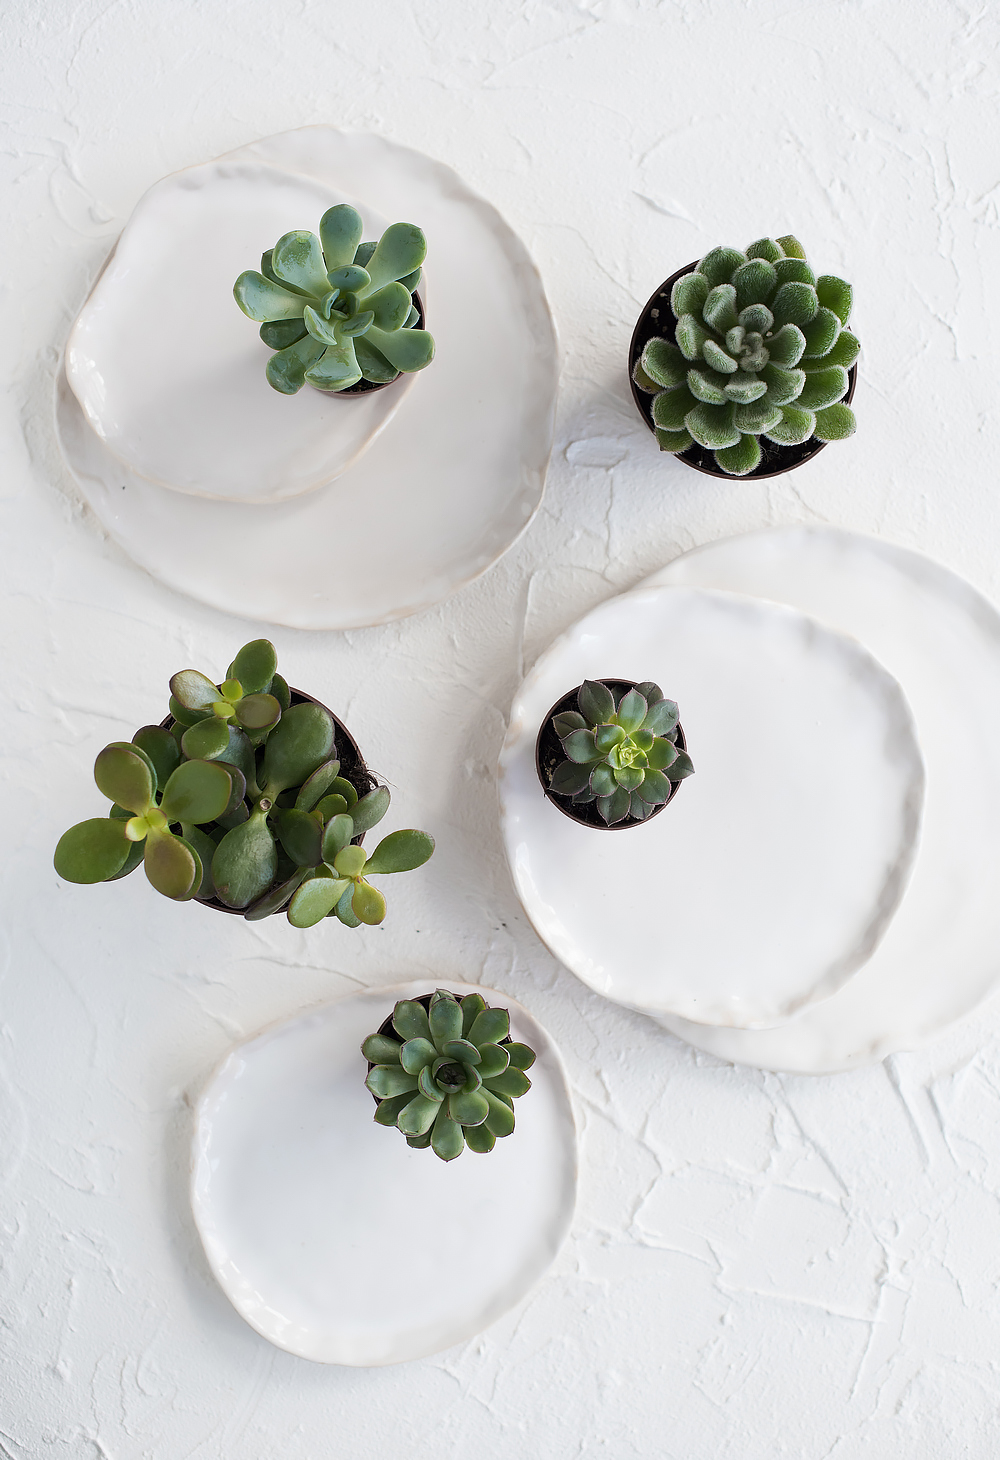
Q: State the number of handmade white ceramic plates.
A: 5